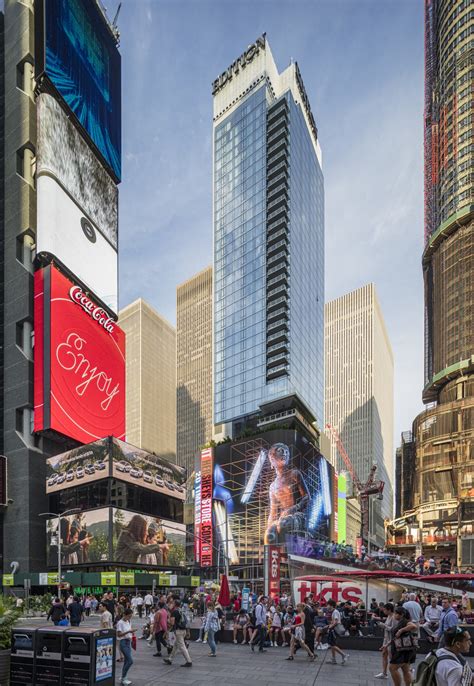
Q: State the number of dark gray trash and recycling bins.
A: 3